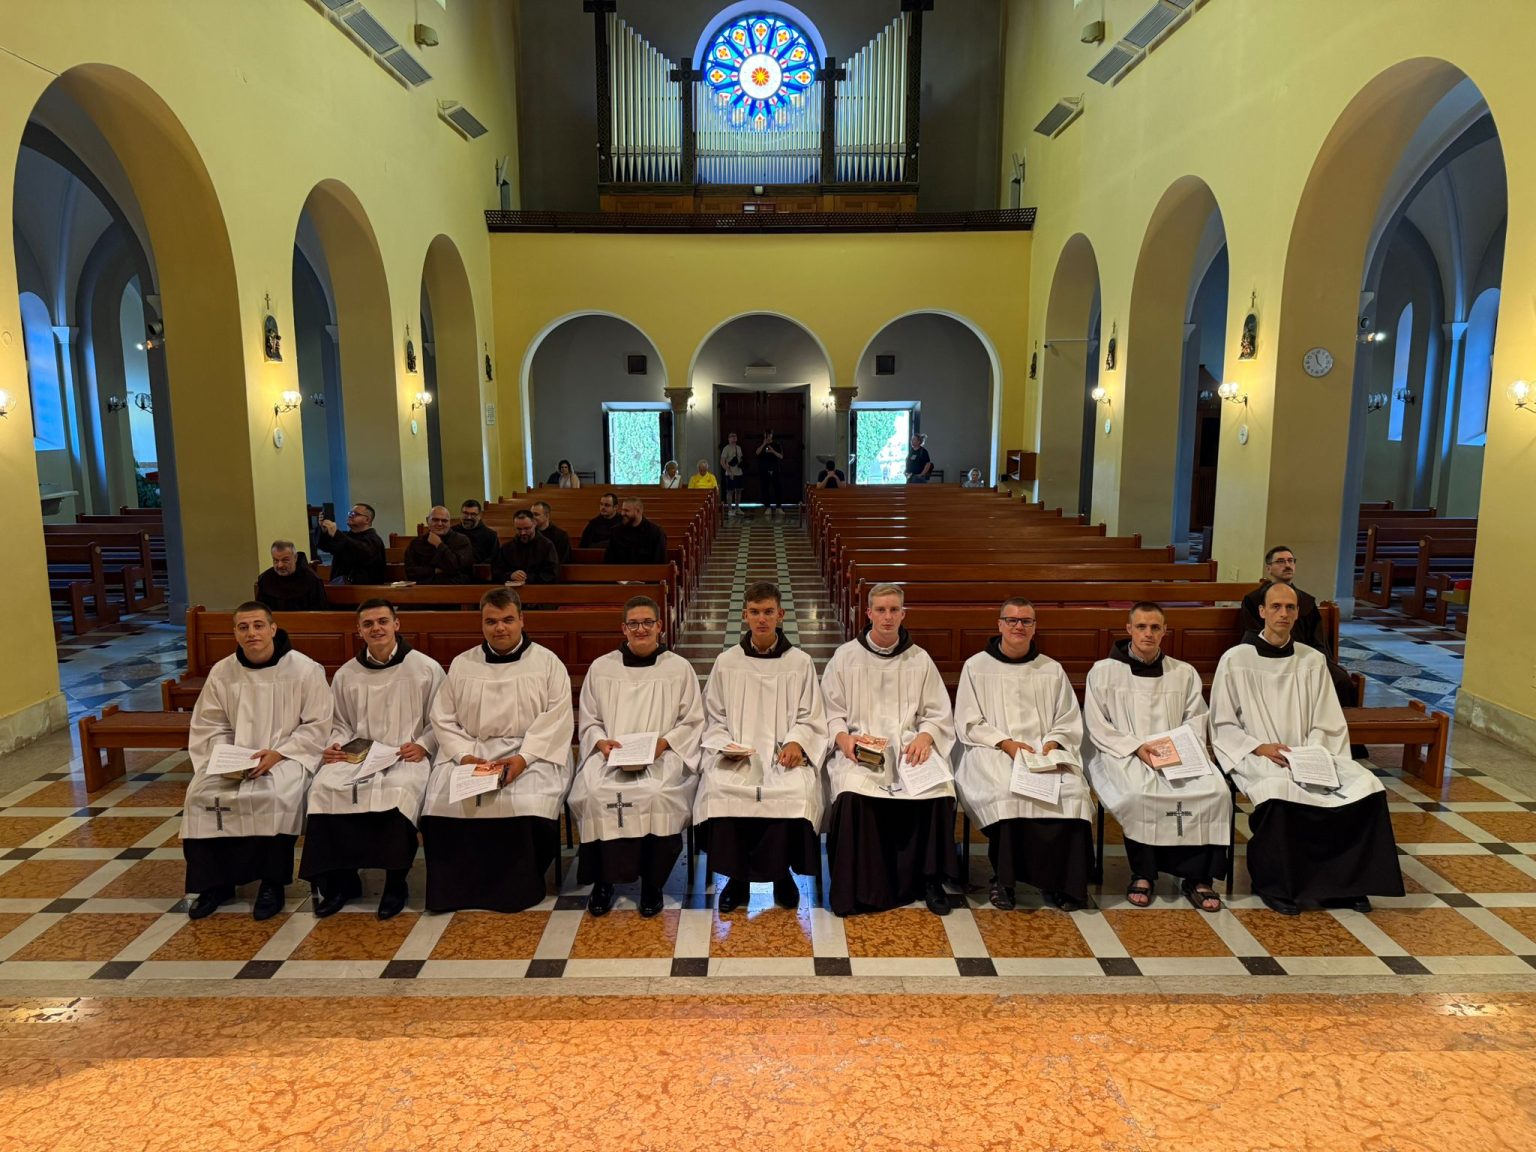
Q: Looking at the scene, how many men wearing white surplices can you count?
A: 9